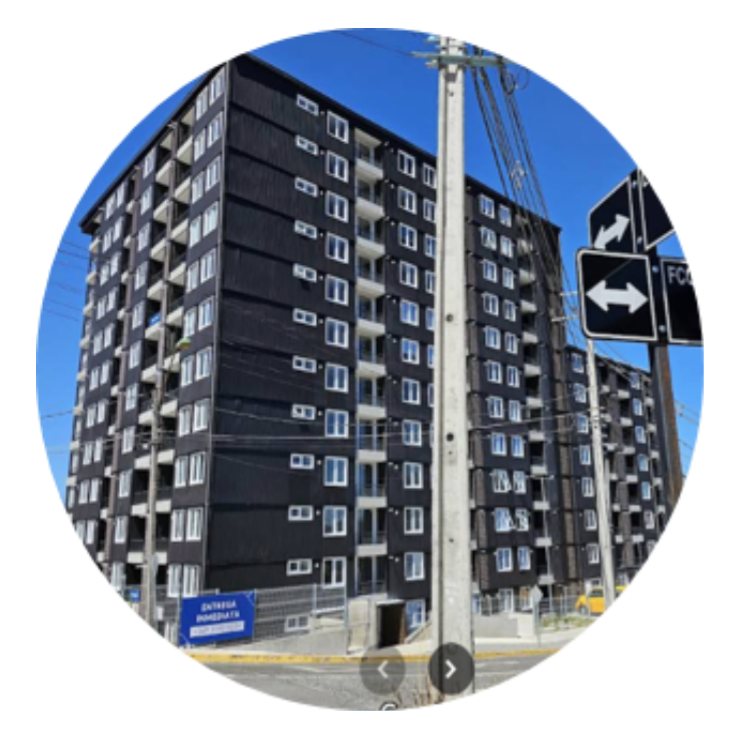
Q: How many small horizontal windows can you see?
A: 12